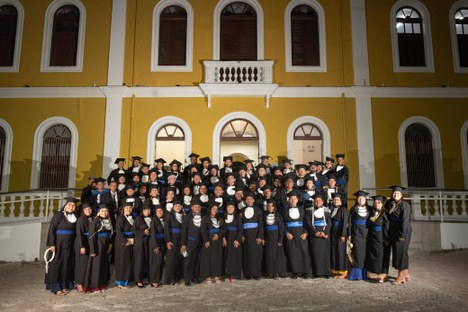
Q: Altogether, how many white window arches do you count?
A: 14